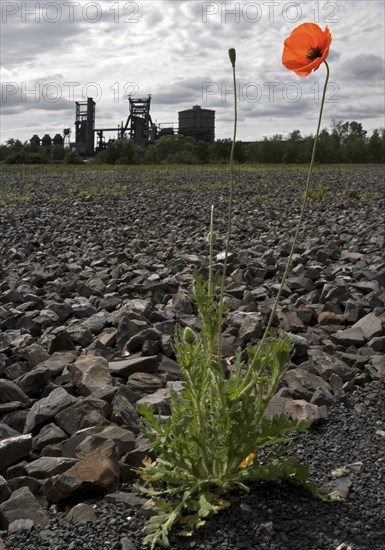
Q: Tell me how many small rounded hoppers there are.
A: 3